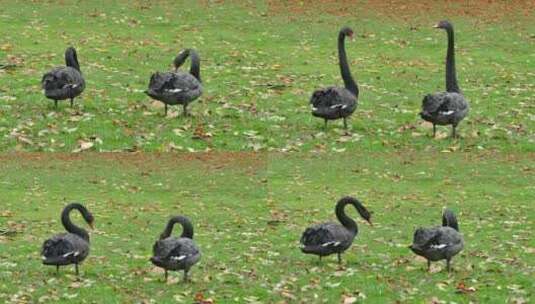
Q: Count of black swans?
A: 8